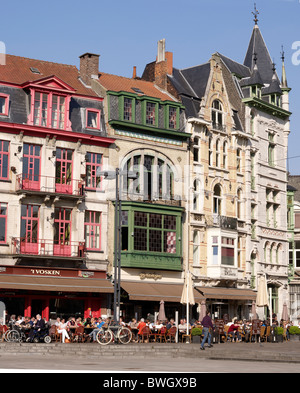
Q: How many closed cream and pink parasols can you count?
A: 6